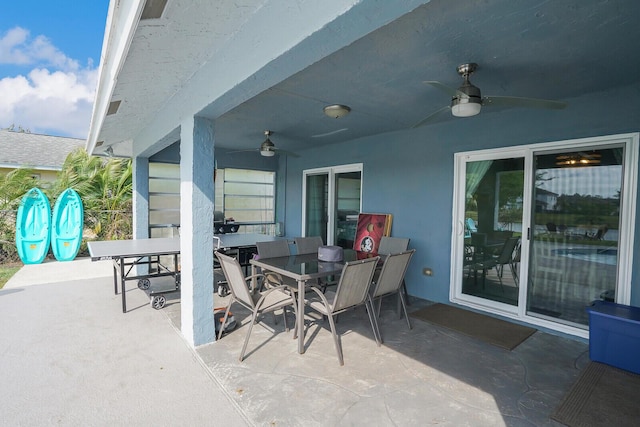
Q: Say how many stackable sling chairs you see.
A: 6